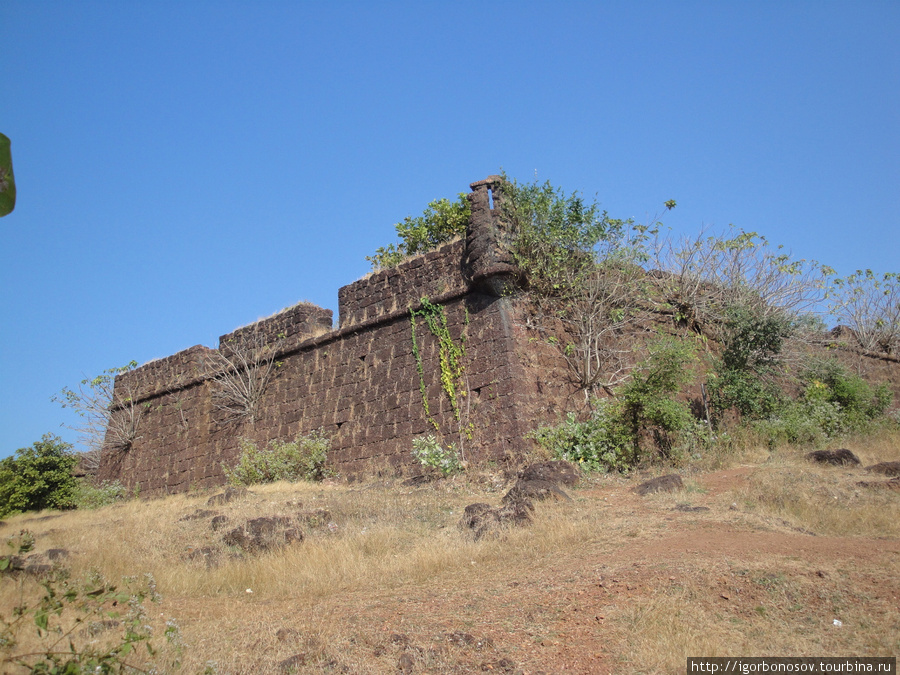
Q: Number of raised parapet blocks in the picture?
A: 3